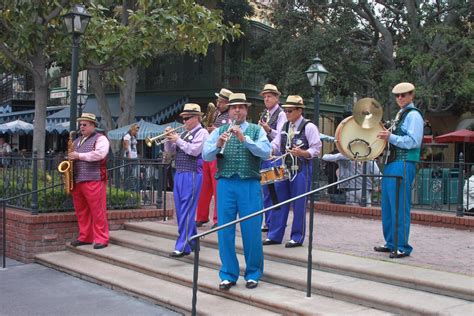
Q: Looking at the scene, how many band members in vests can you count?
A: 7